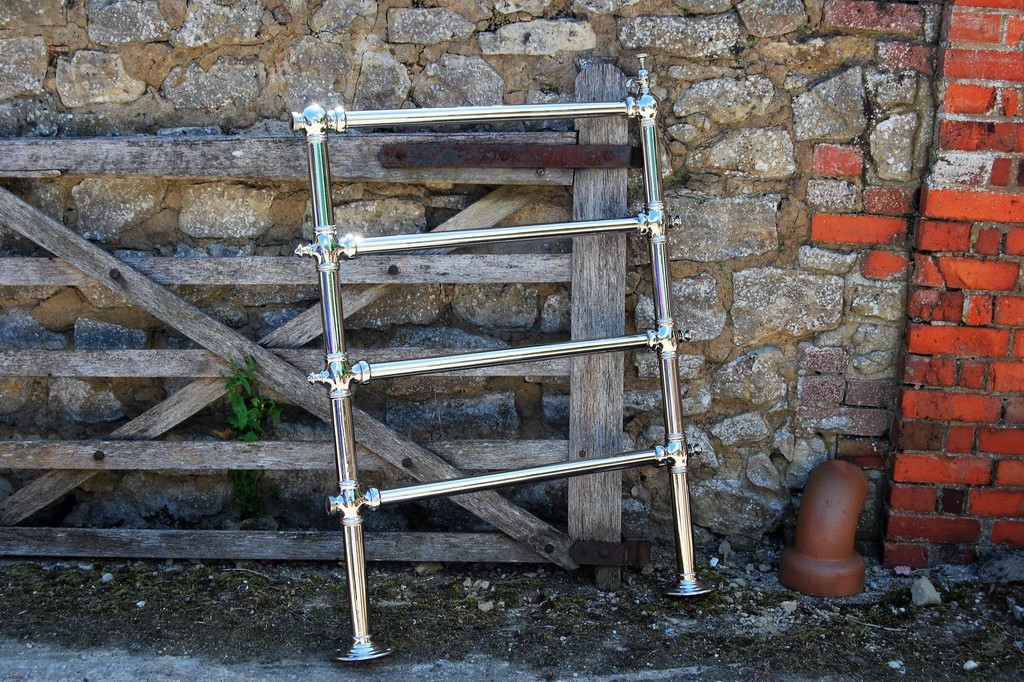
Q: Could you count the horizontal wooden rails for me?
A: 5